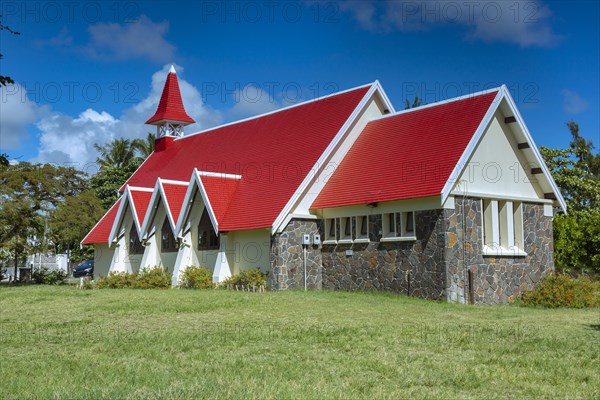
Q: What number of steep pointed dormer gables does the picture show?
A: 3